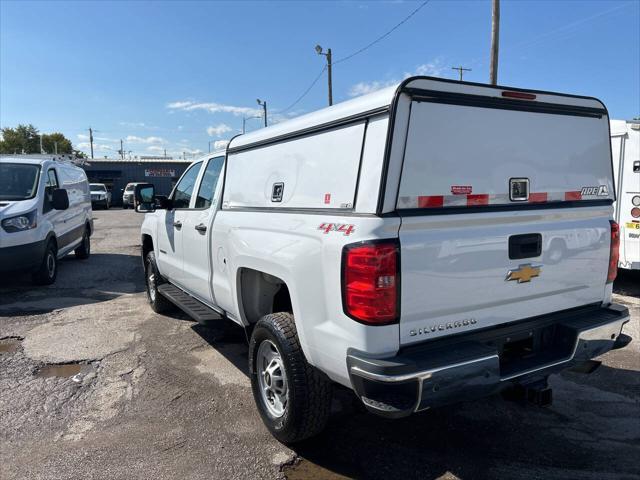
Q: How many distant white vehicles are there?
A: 2